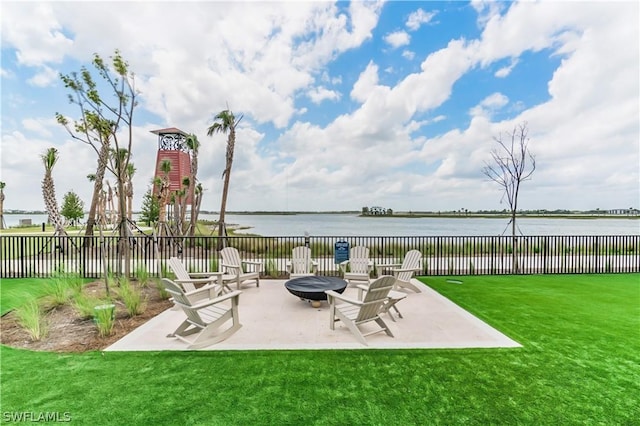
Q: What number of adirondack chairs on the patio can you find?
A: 7